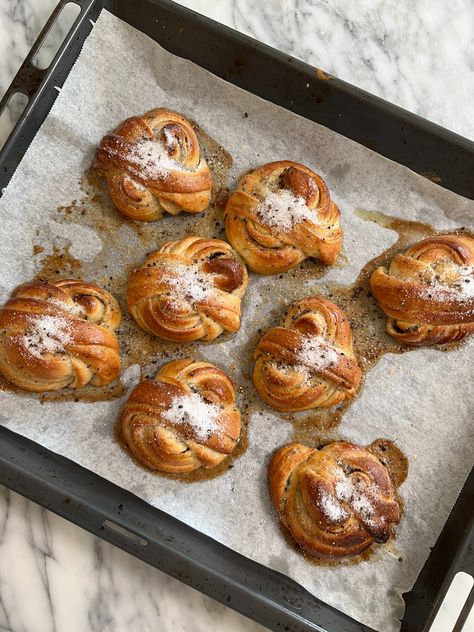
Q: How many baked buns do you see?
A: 8